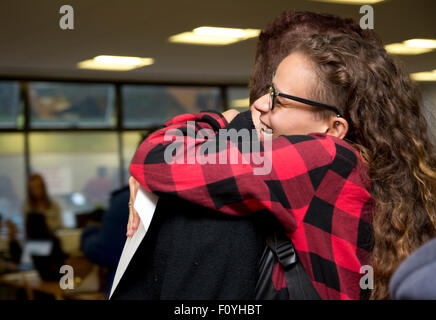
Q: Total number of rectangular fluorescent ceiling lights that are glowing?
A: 5